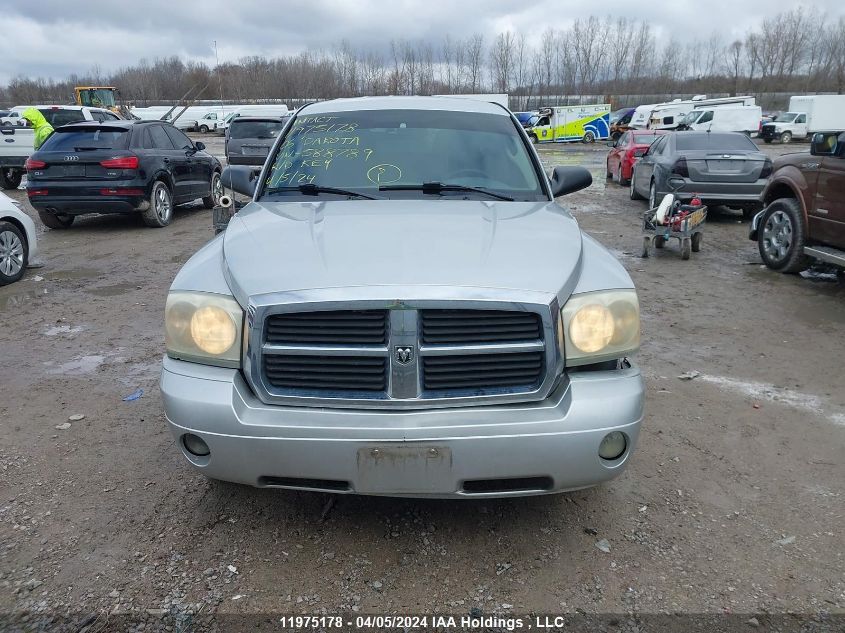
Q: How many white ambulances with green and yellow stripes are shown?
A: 1